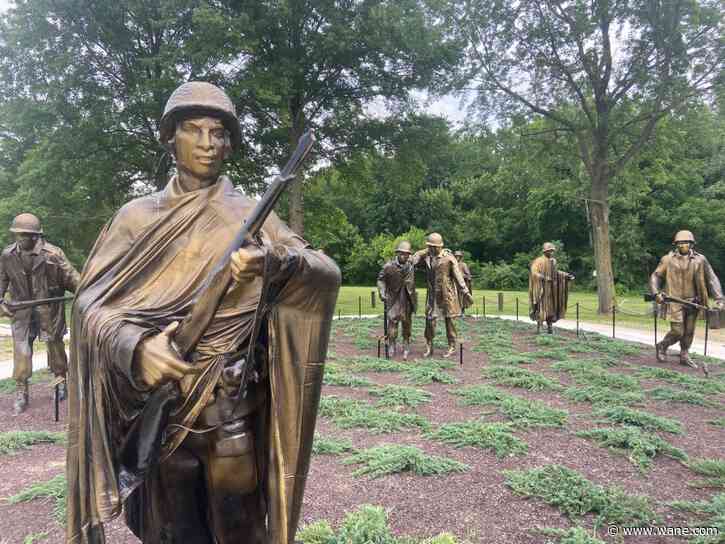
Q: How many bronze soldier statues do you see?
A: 7